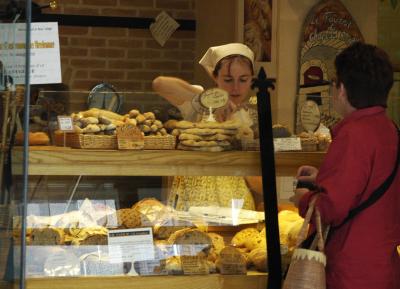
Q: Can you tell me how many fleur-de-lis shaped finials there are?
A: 1